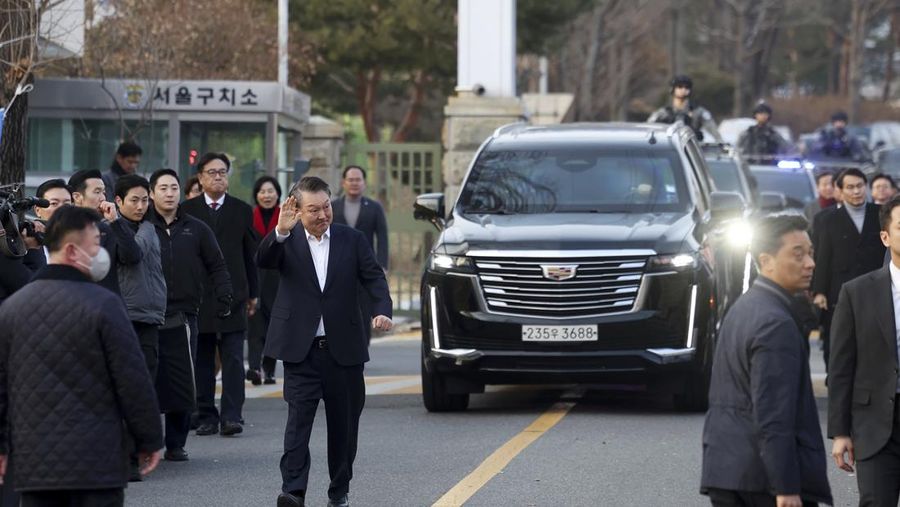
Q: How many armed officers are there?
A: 3